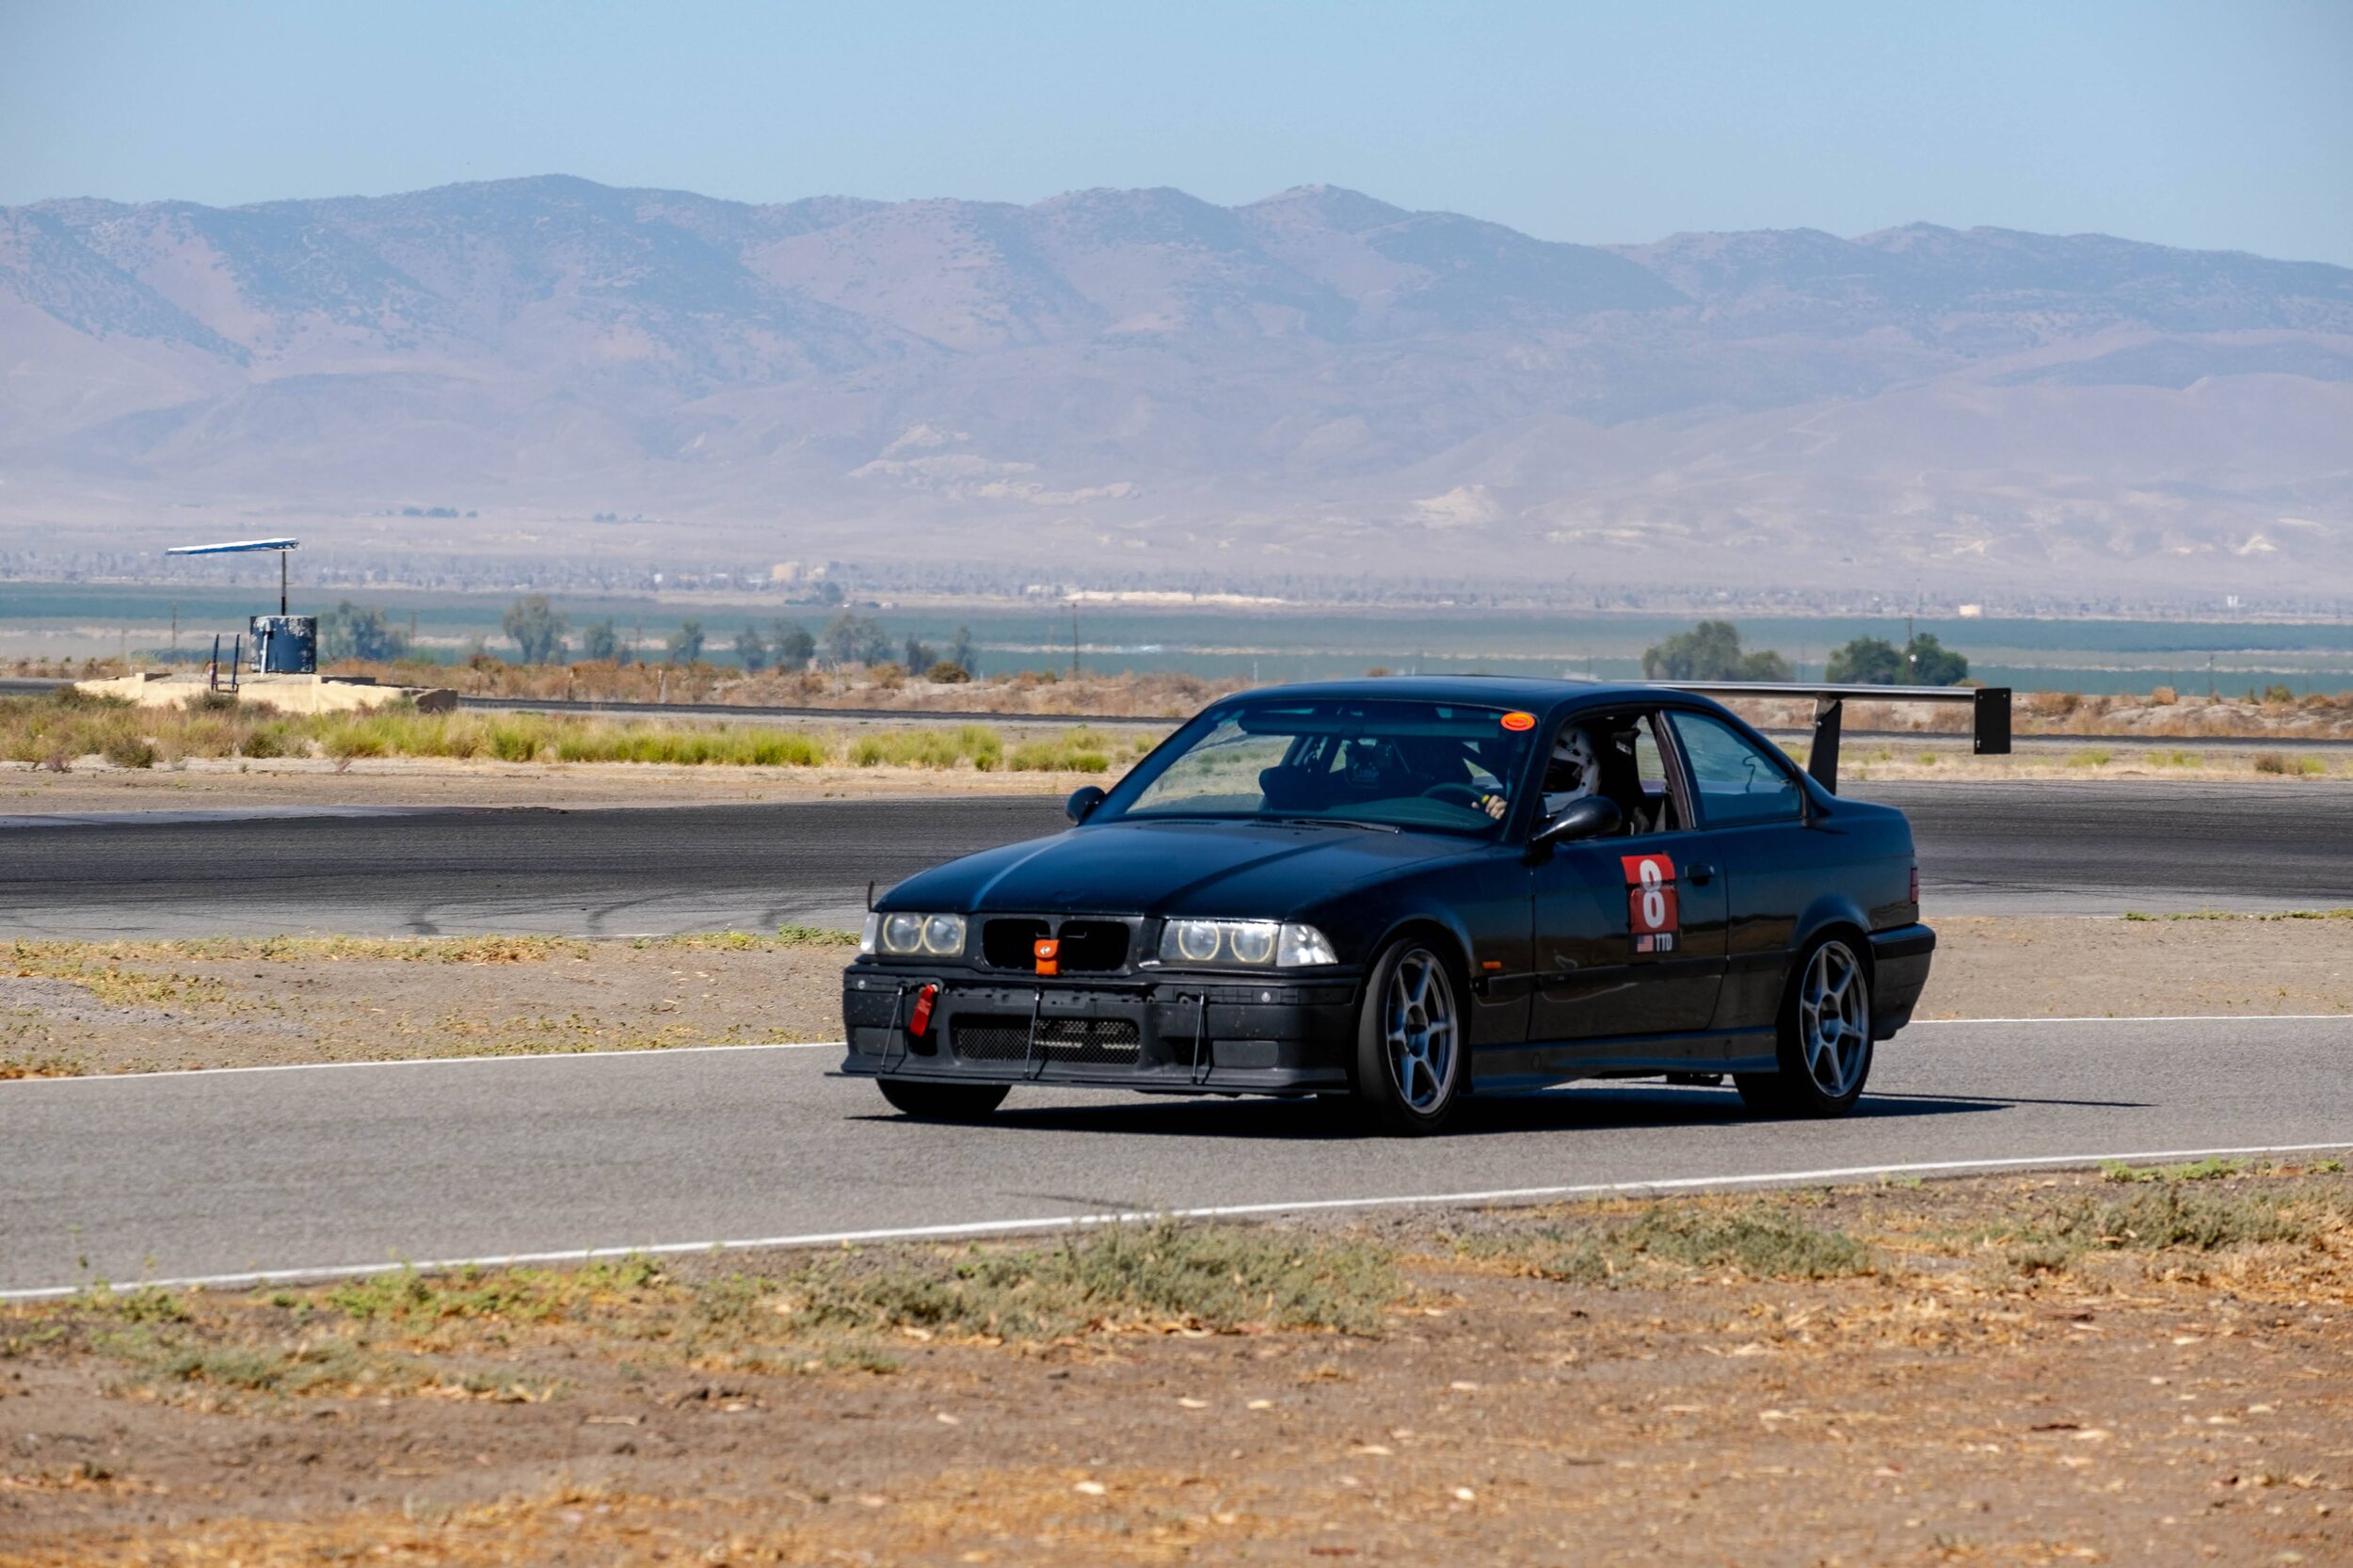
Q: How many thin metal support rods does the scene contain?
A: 3